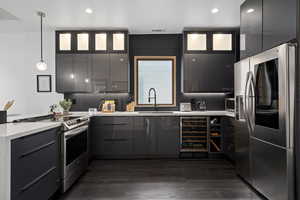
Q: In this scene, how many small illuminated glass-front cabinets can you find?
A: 6